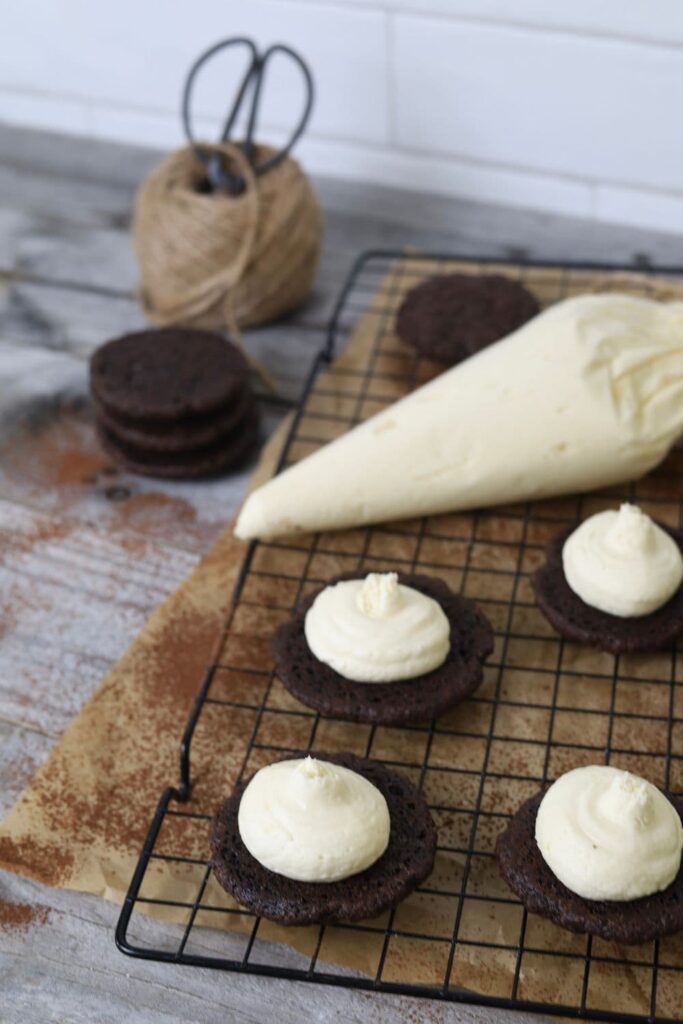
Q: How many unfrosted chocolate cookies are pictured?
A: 4